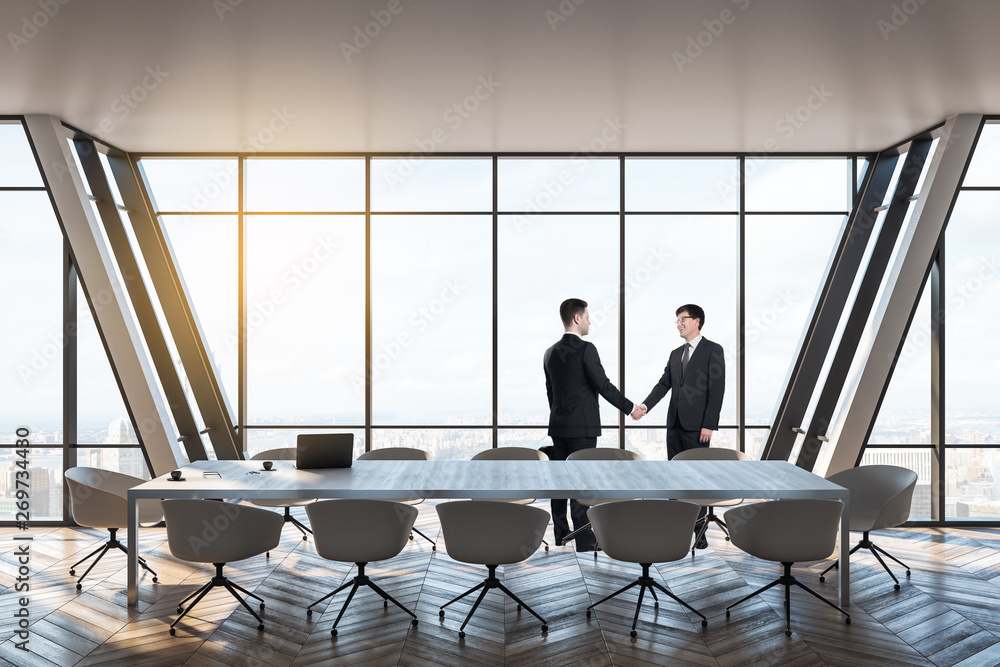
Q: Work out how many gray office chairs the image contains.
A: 12